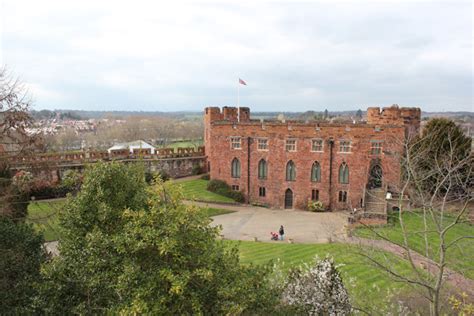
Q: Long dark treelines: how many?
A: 1